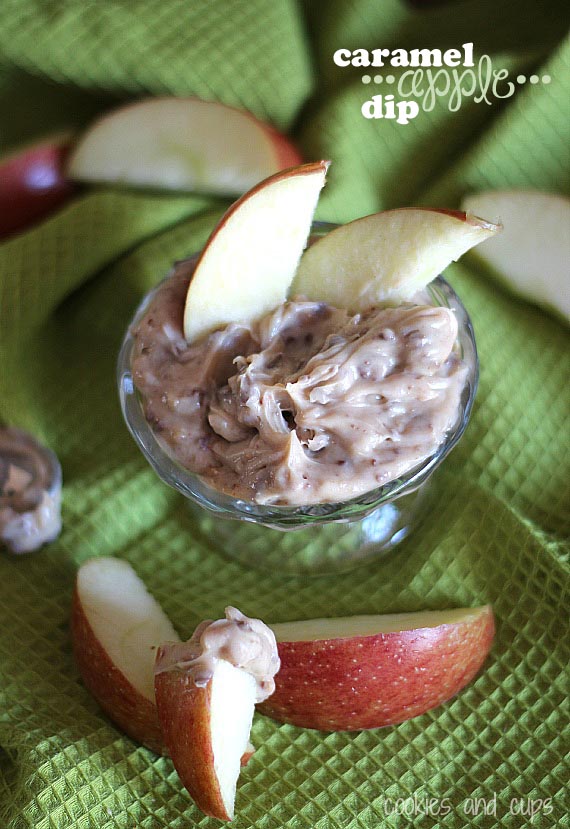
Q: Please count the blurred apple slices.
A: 3